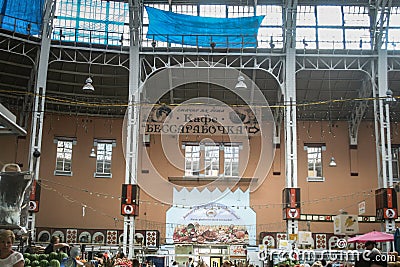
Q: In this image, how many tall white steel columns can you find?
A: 4